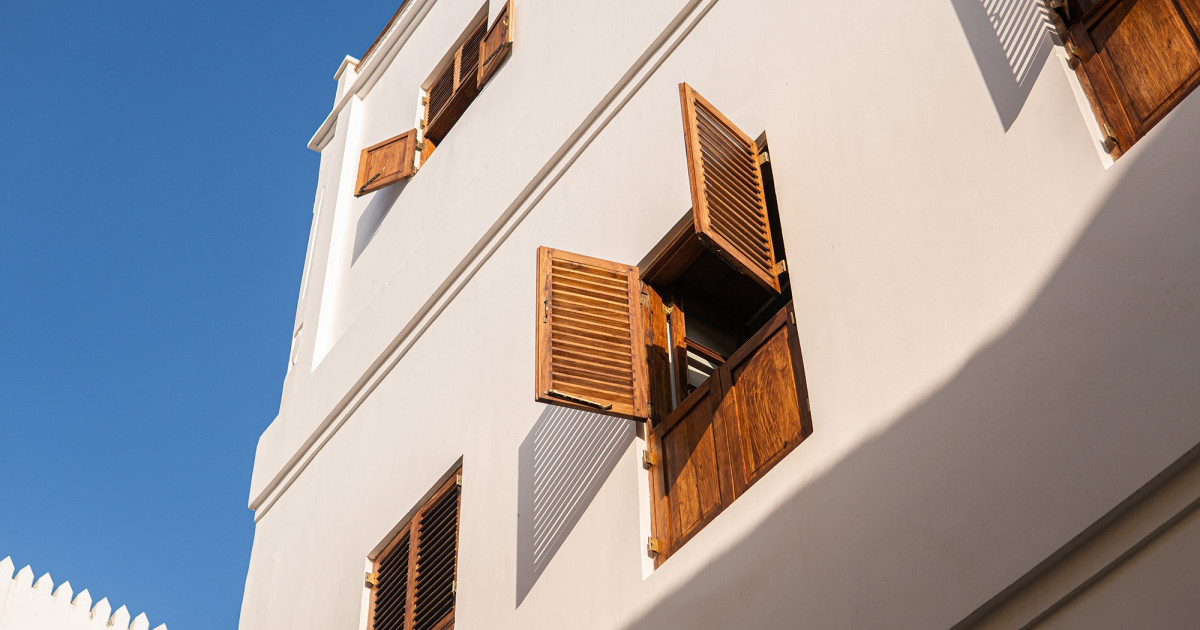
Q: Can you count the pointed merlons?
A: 9